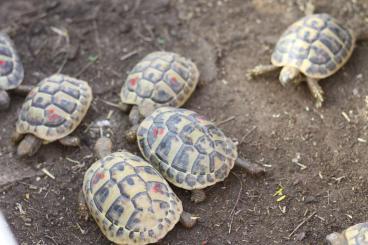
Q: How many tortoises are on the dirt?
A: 7